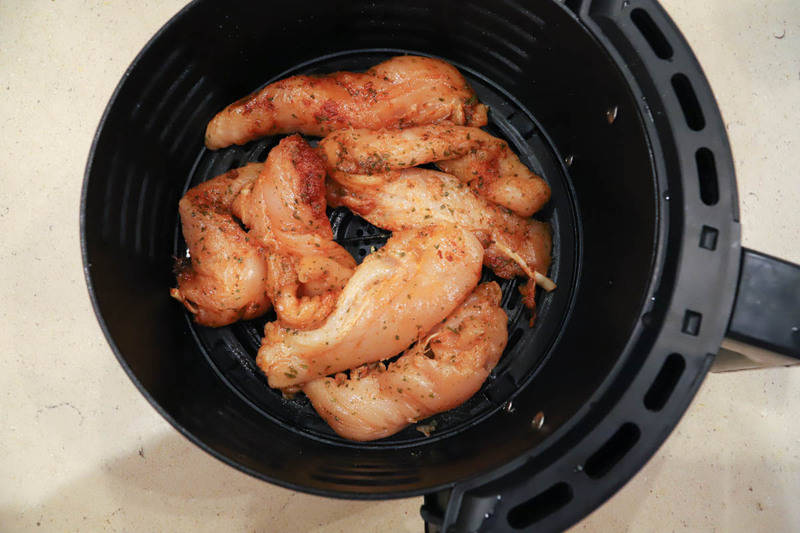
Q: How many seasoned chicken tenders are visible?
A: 7